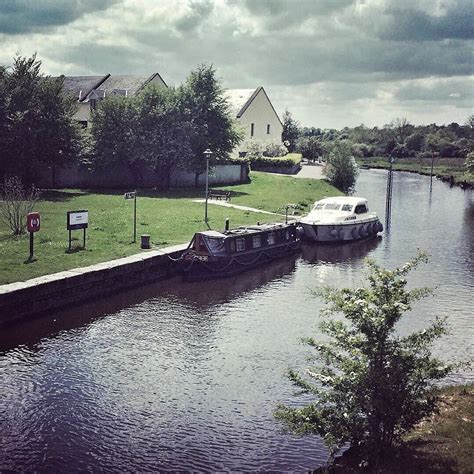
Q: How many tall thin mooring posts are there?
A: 2